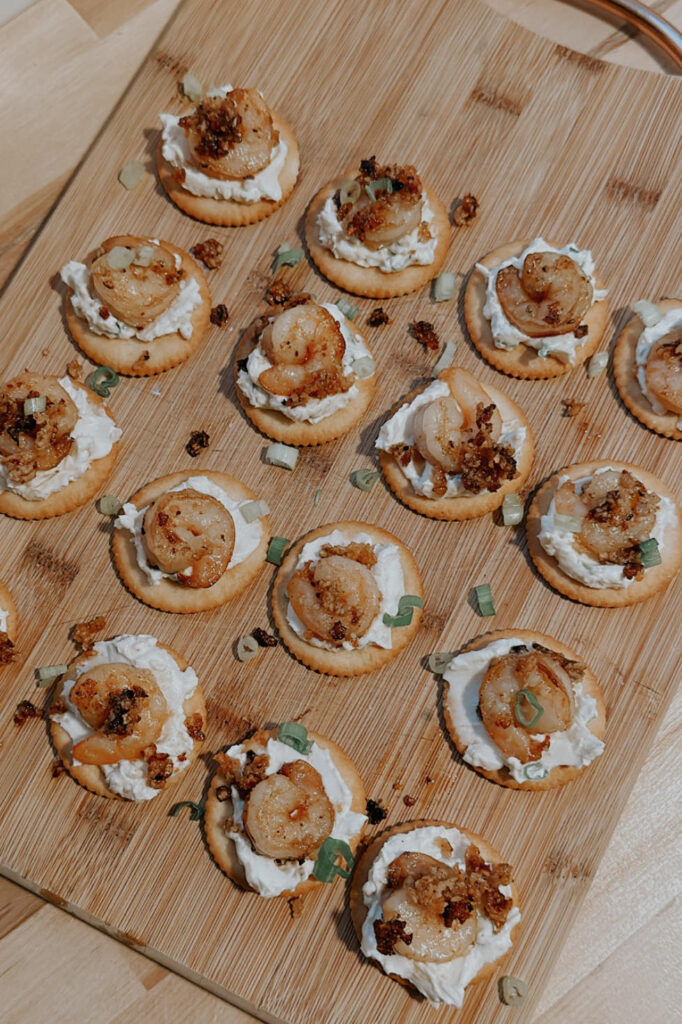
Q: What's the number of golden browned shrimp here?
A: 15